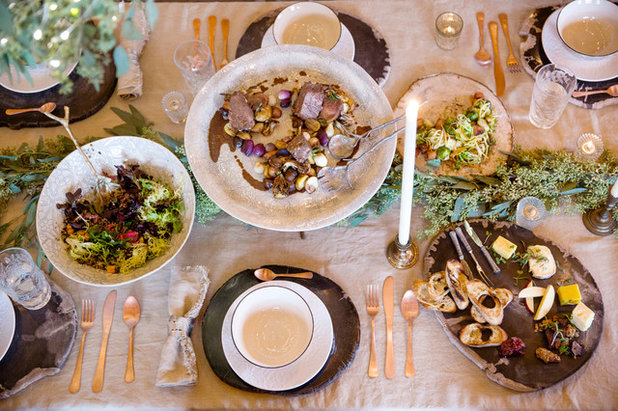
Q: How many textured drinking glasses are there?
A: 3